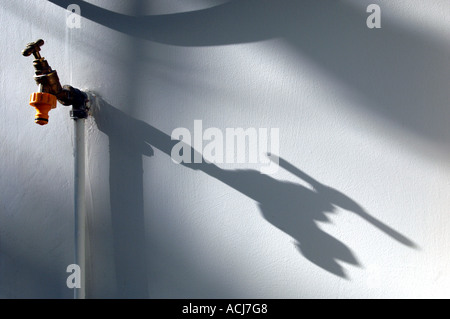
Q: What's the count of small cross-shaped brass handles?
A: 1